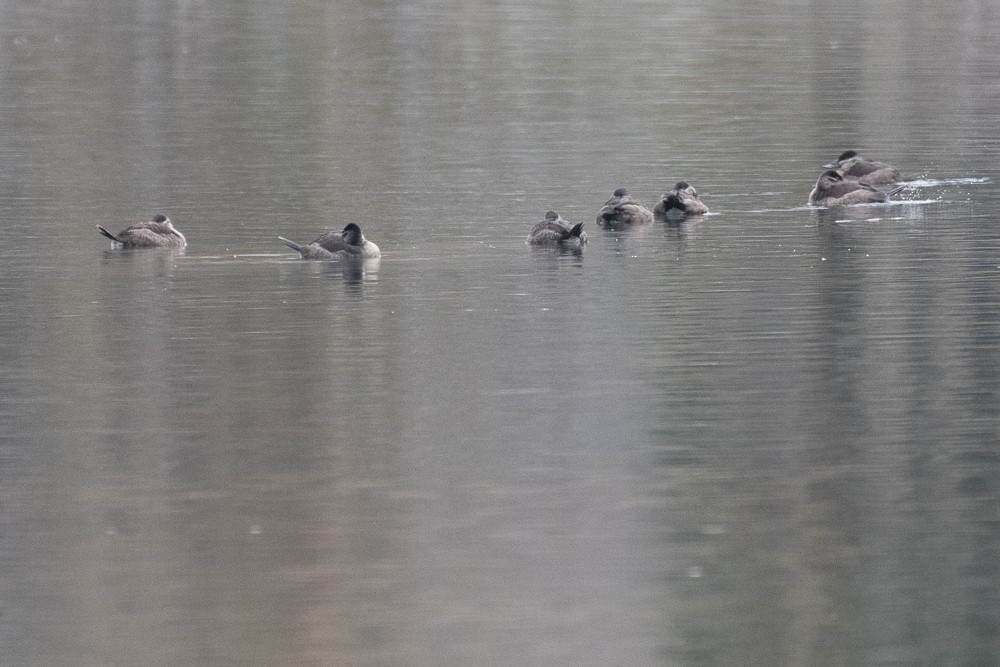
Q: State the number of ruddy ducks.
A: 7